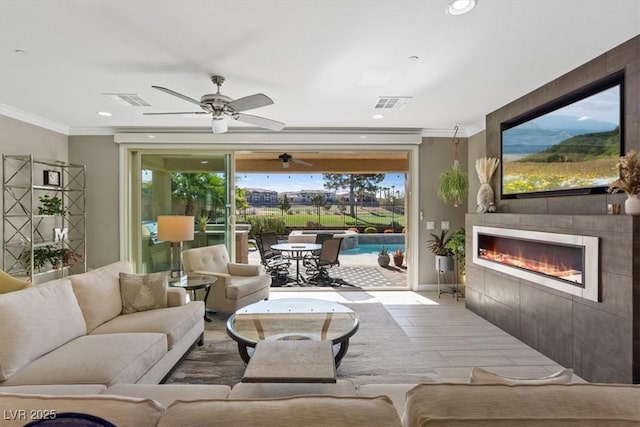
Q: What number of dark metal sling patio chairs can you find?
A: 4